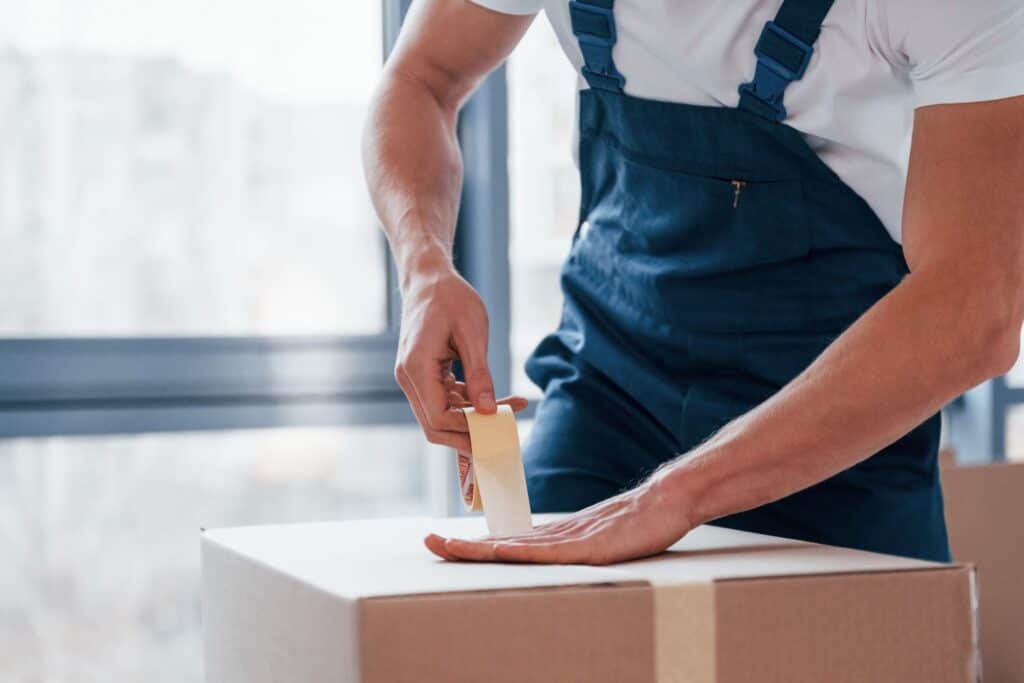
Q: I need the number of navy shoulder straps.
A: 2